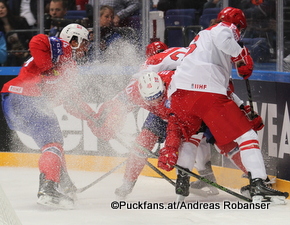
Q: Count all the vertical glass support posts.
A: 5